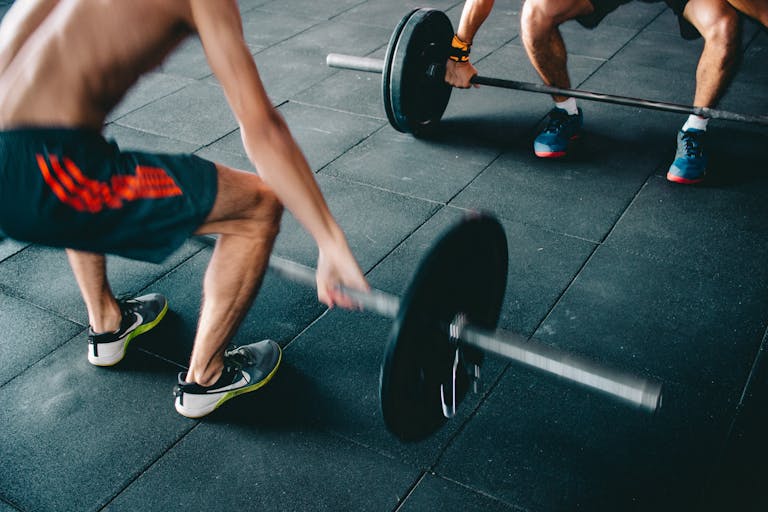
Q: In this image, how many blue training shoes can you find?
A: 2